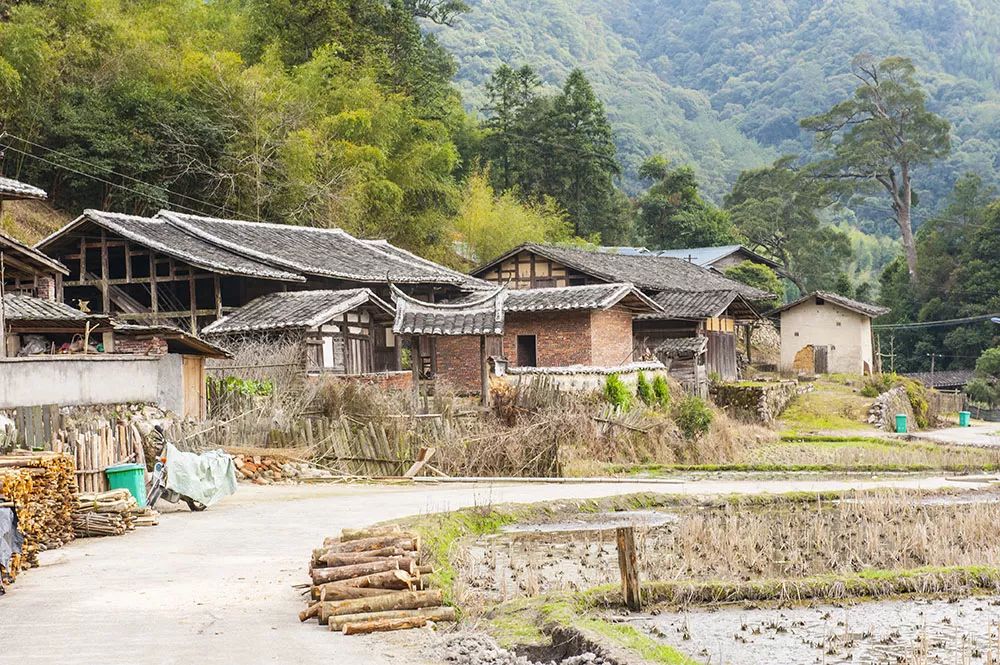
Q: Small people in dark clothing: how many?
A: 0